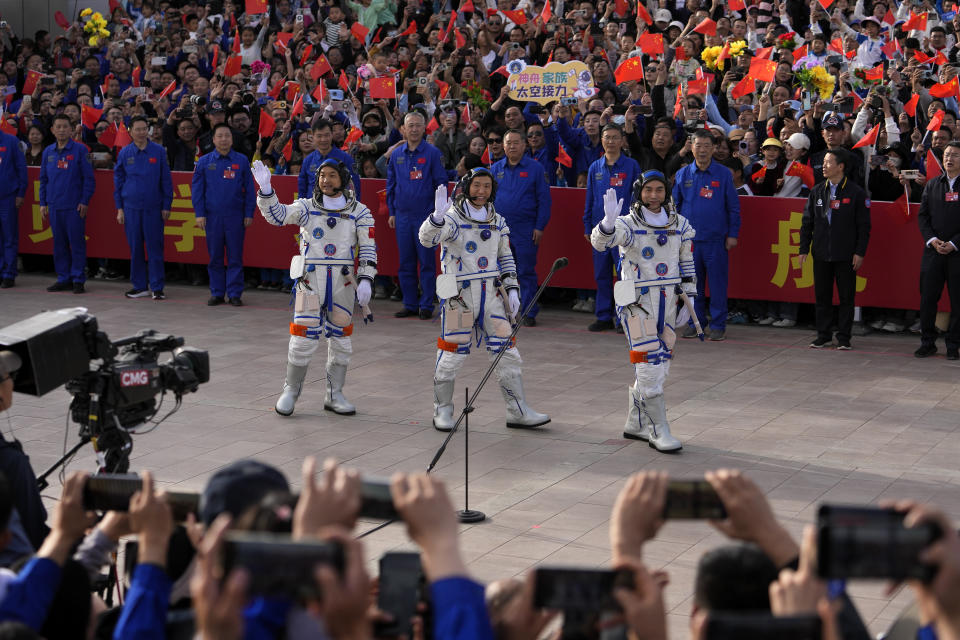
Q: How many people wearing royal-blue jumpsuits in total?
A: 9